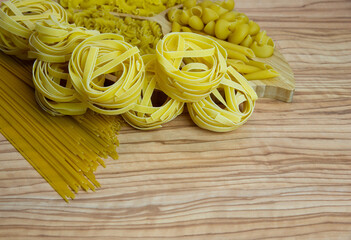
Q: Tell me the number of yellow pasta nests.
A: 7